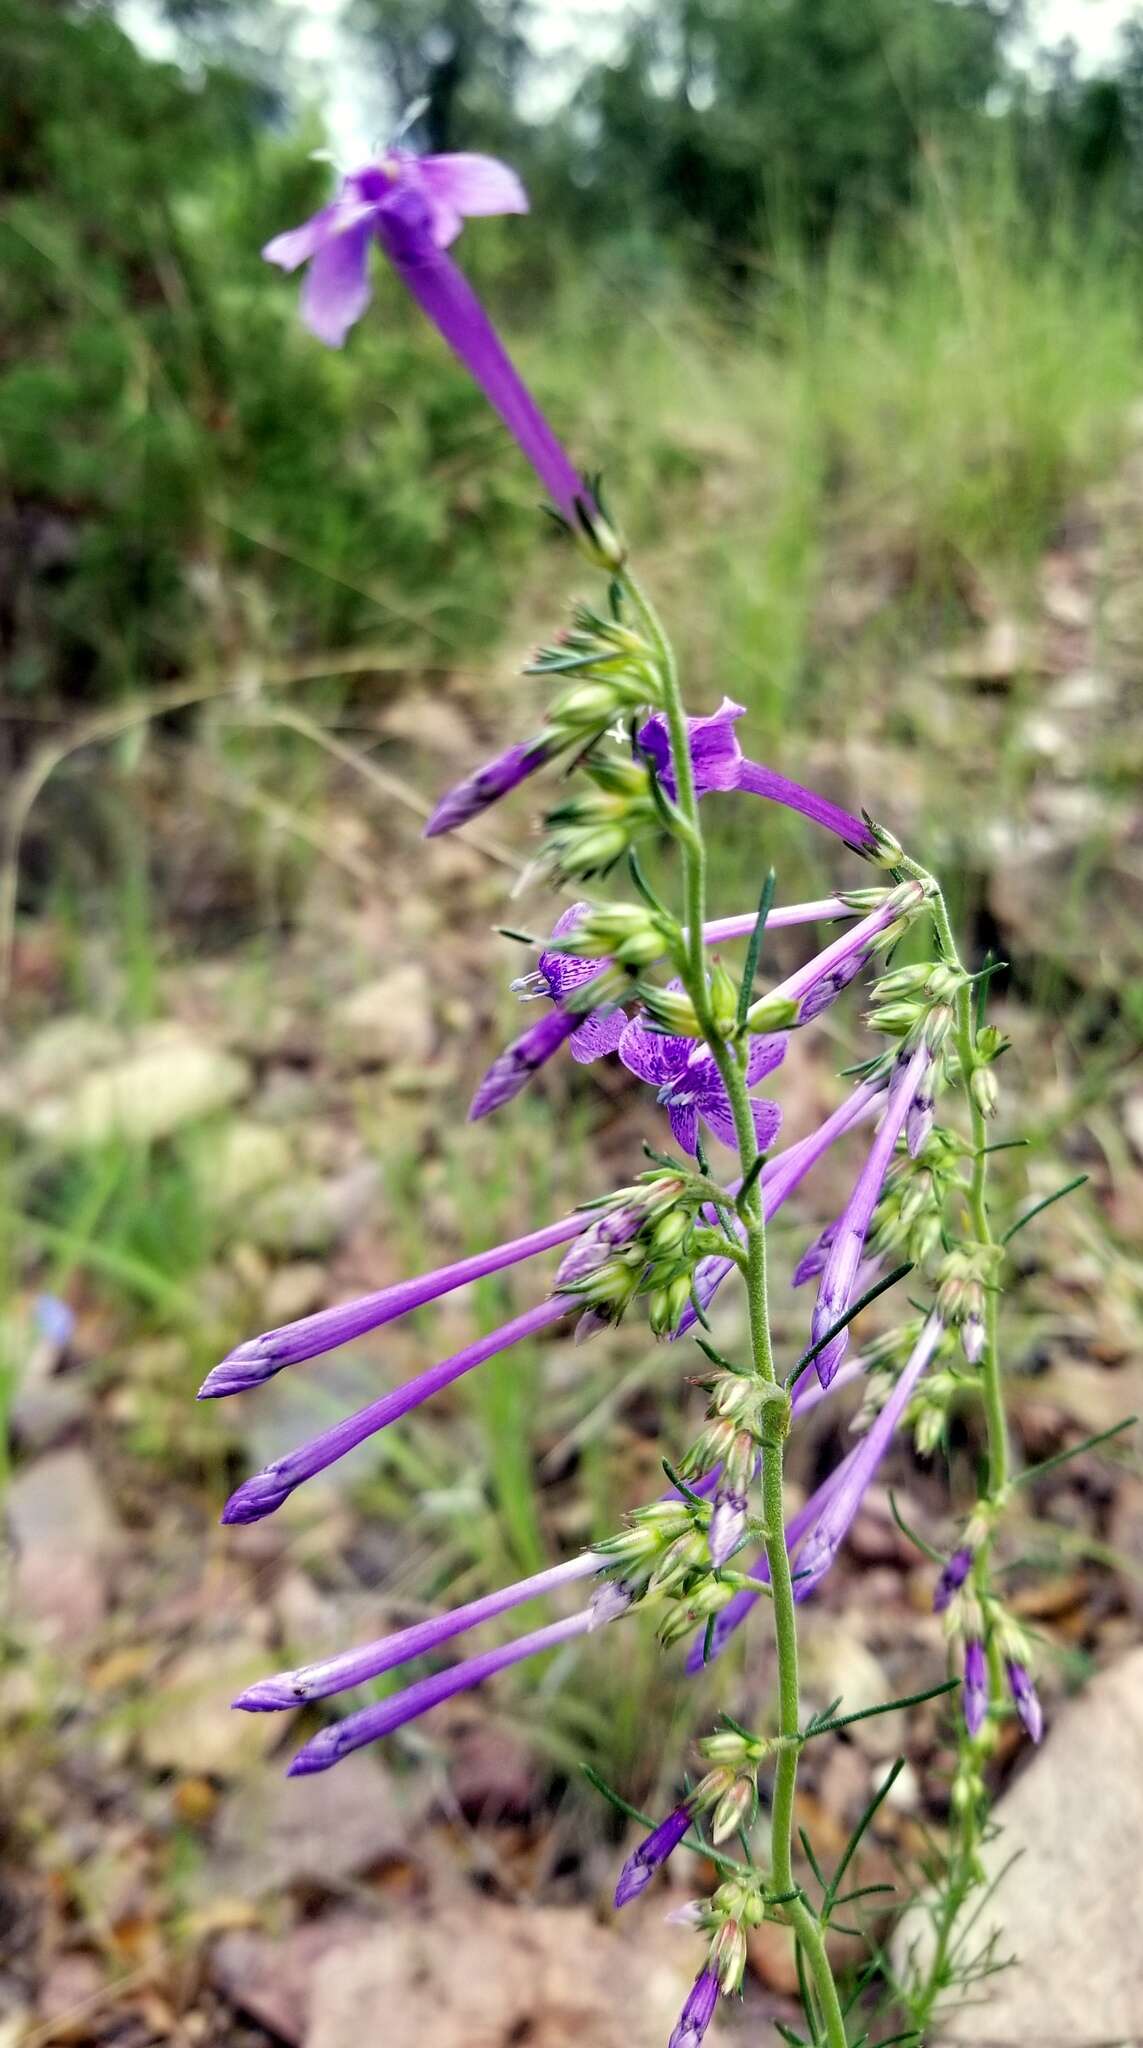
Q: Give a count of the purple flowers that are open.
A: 4